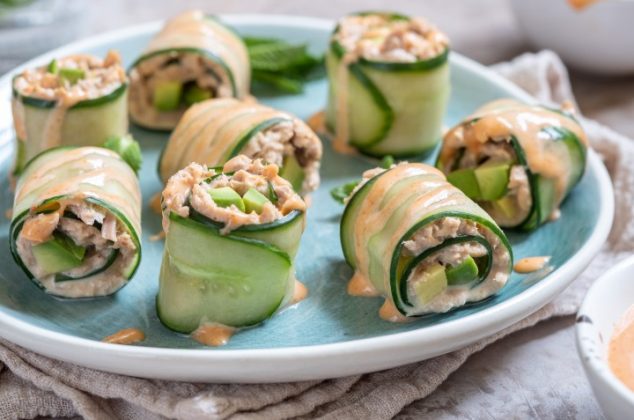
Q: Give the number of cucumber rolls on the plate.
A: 8